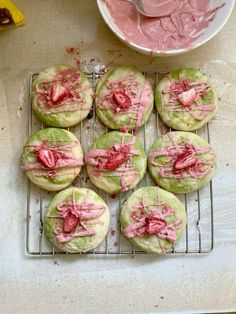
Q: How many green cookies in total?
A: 8